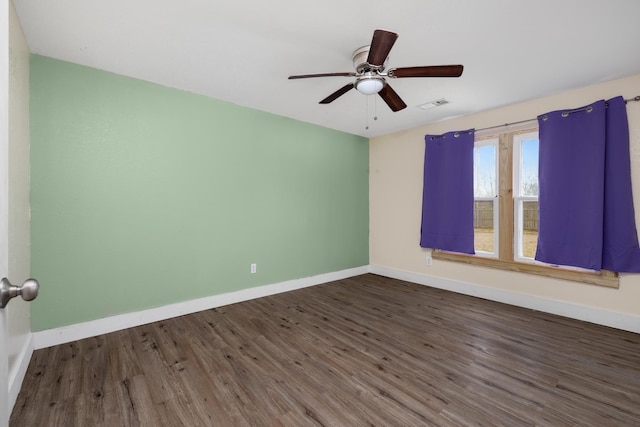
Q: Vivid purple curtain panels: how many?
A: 2